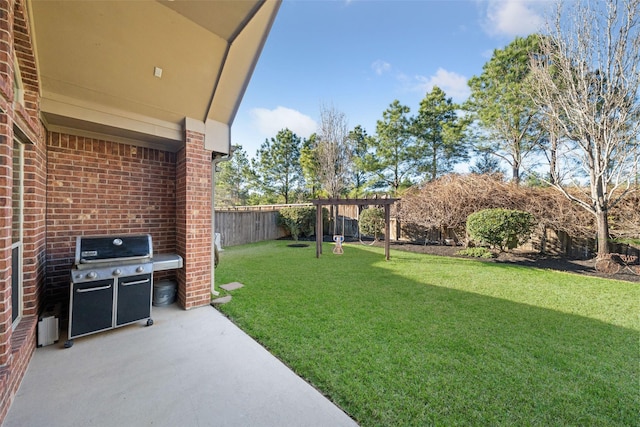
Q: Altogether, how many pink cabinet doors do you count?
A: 0